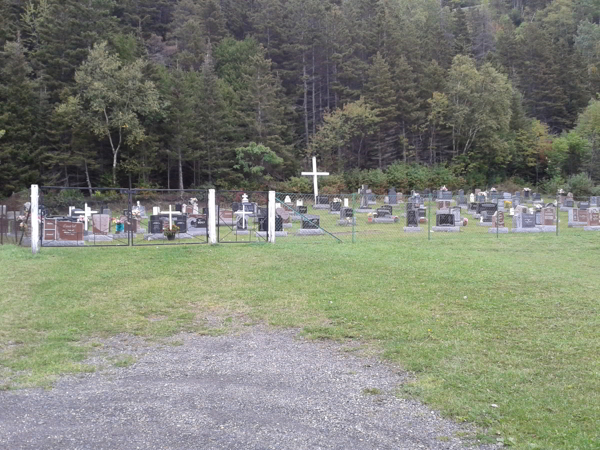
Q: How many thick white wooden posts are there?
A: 3